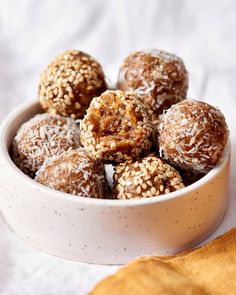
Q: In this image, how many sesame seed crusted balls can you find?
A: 3